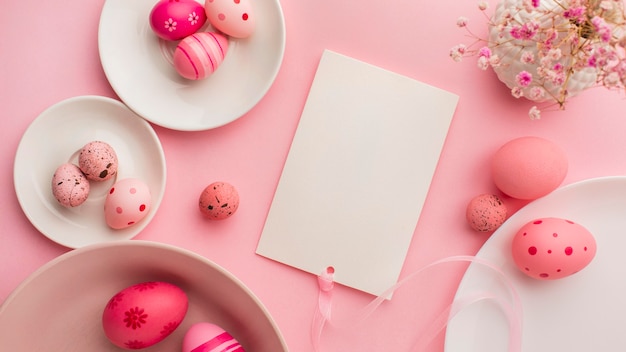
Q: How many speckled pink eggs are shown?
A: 4